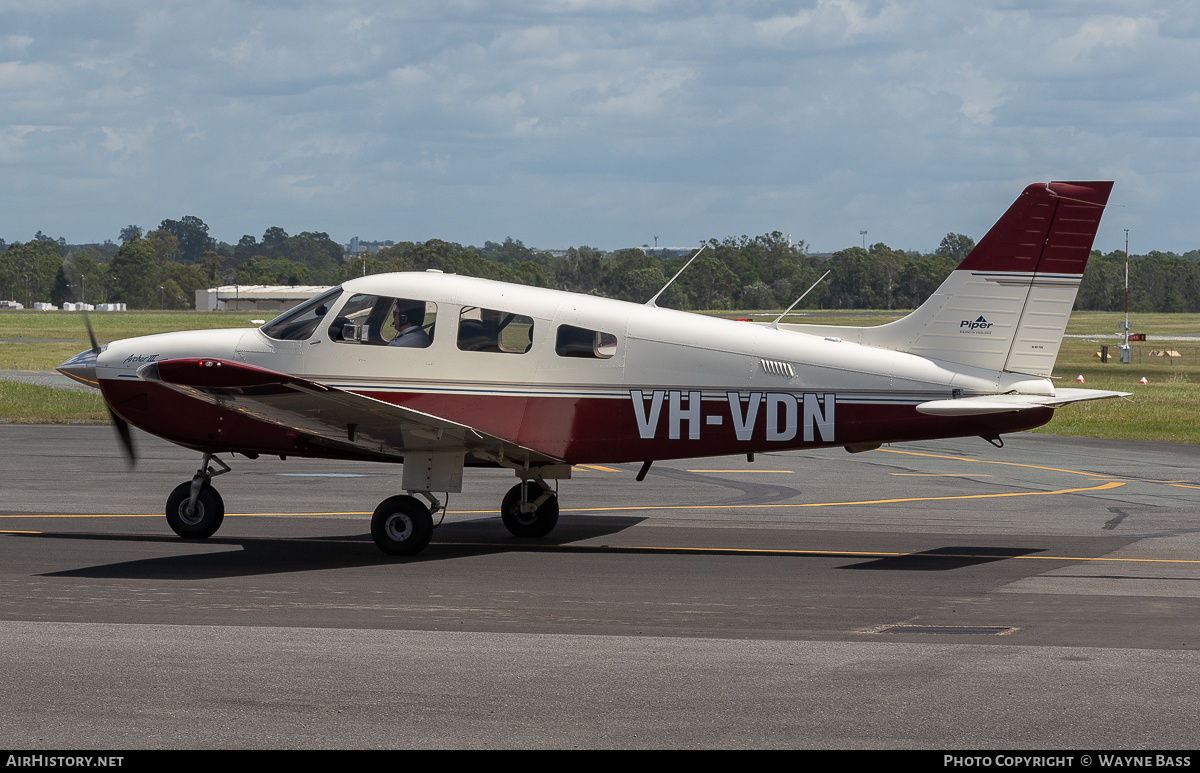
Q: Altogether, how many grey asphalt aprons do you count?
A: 1